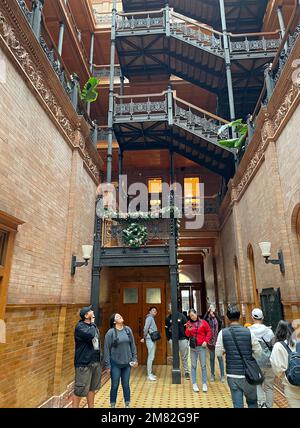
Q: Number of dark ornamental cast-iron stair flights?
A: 2